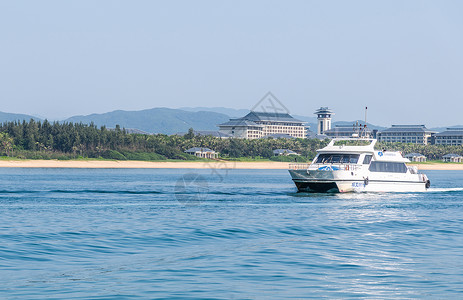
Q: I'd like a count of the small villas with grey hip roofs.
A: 4